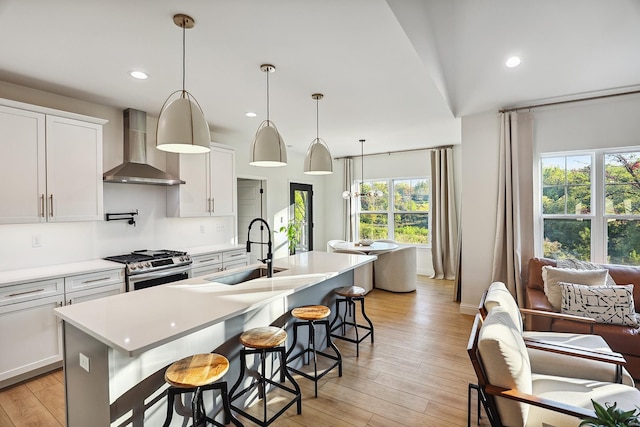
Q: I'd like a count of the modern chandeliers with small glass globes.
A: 1